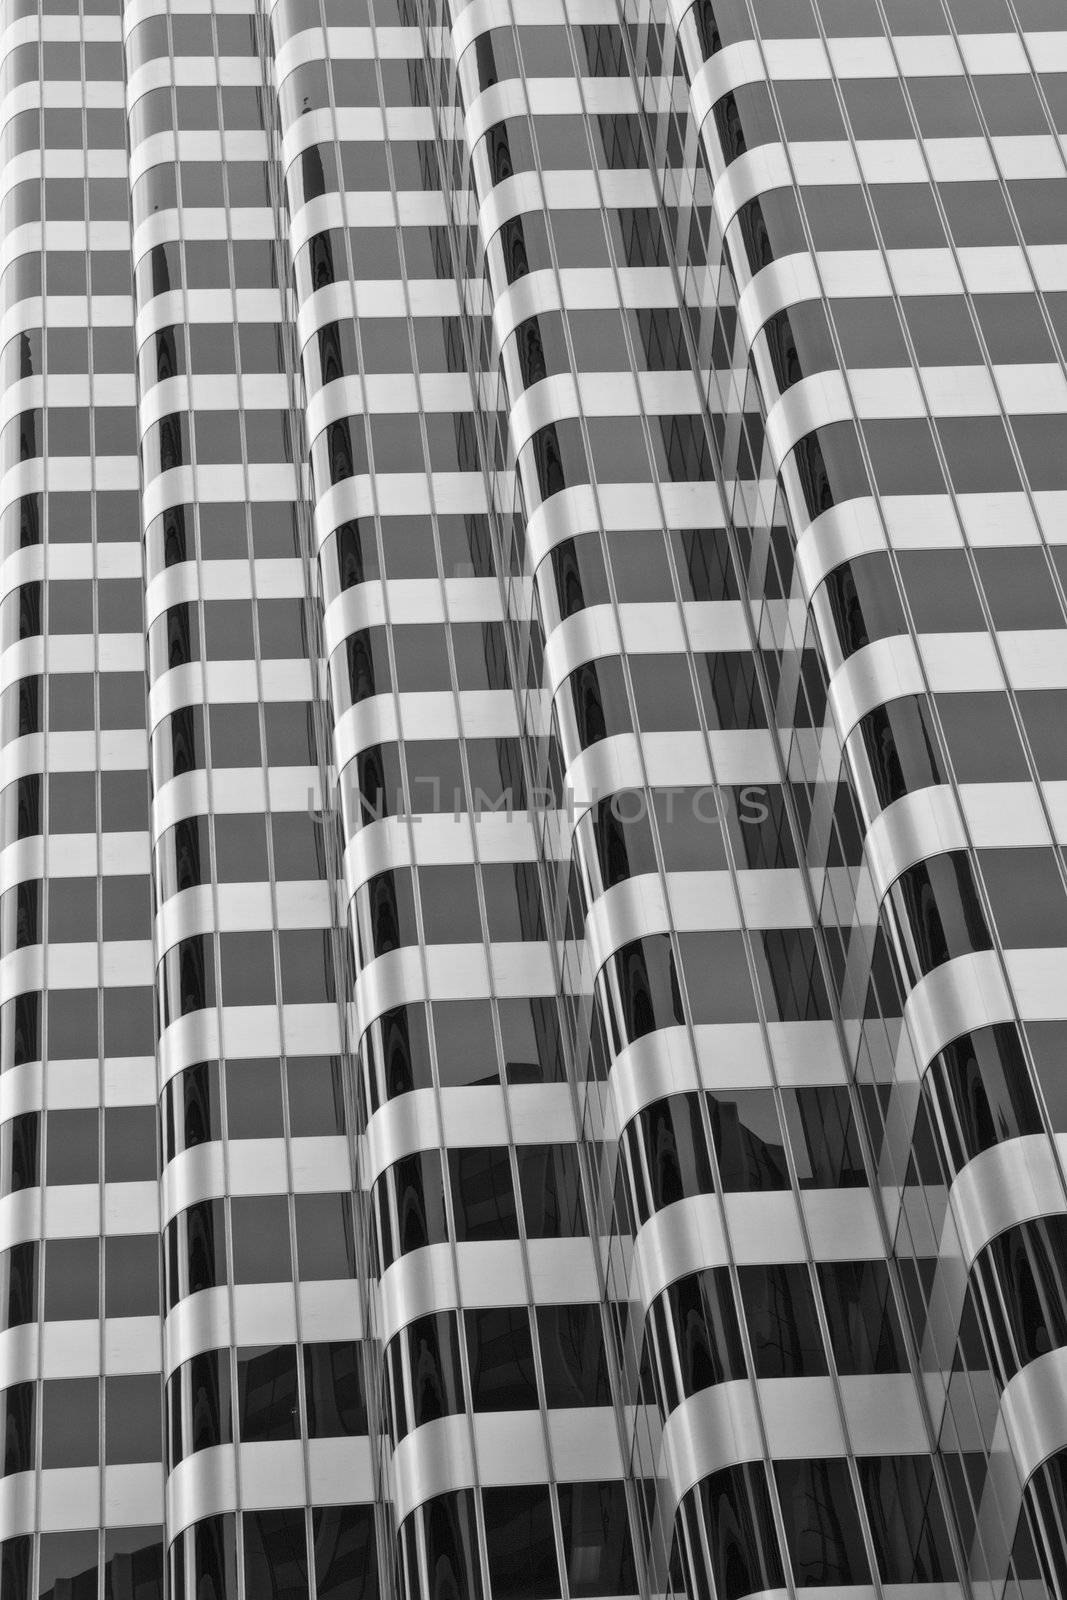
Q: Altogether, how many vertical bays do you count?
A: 5